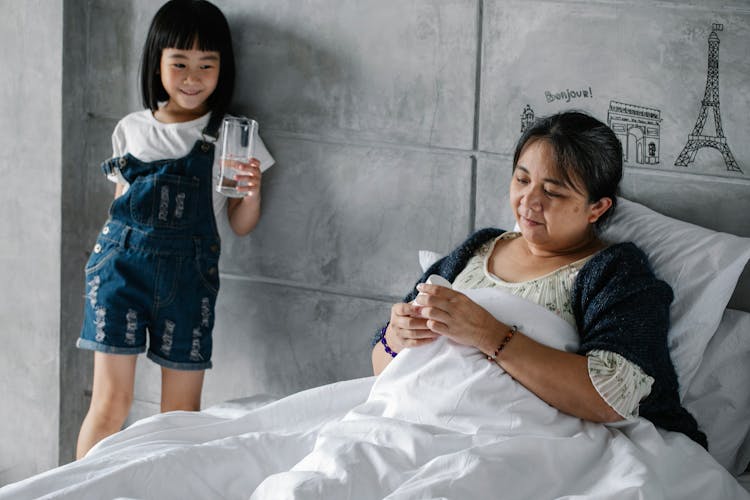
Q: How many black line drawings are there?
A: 3